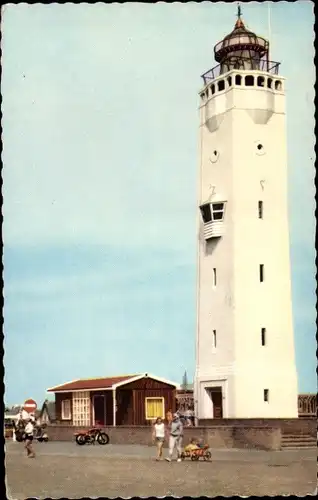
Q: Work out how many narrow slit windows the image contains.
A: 6